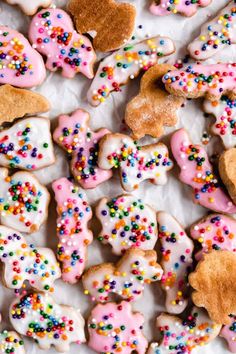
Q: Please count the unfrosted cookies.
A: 5